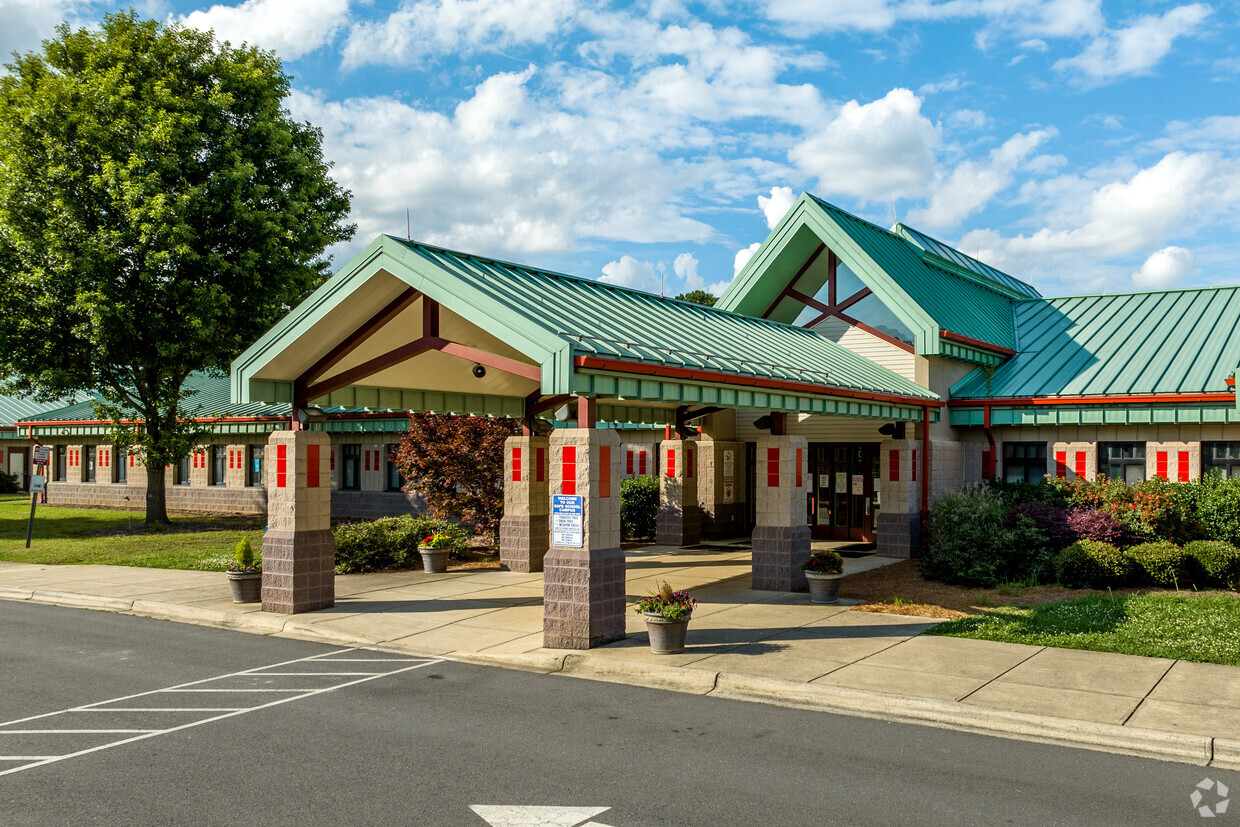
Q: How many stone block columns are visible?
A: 6